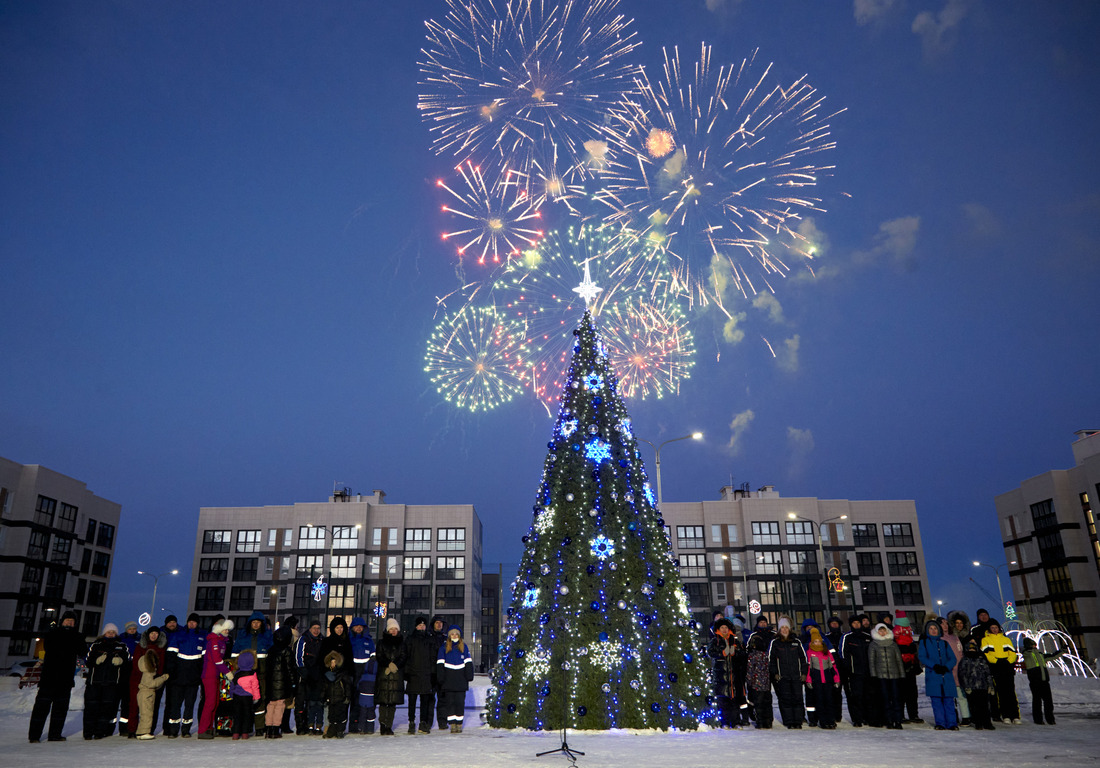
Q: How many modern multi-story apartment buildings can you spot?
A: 4